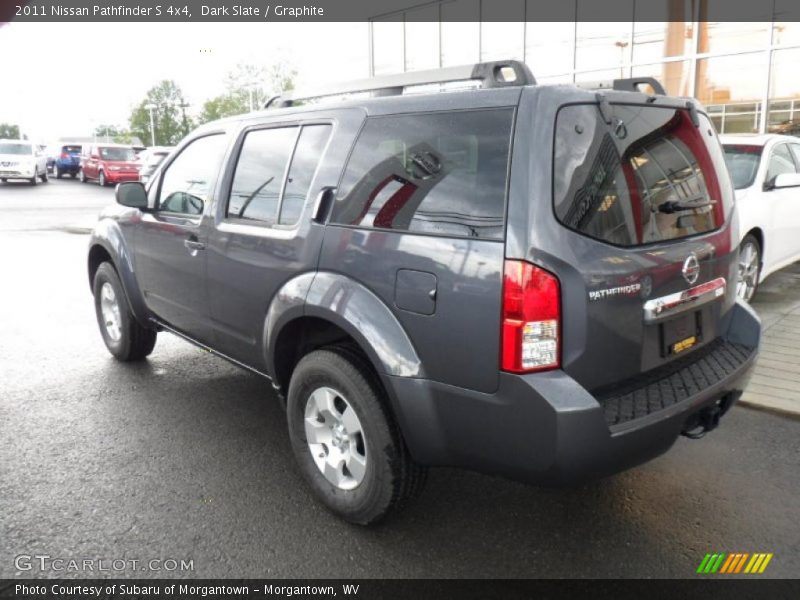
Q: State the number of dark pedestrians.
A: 0